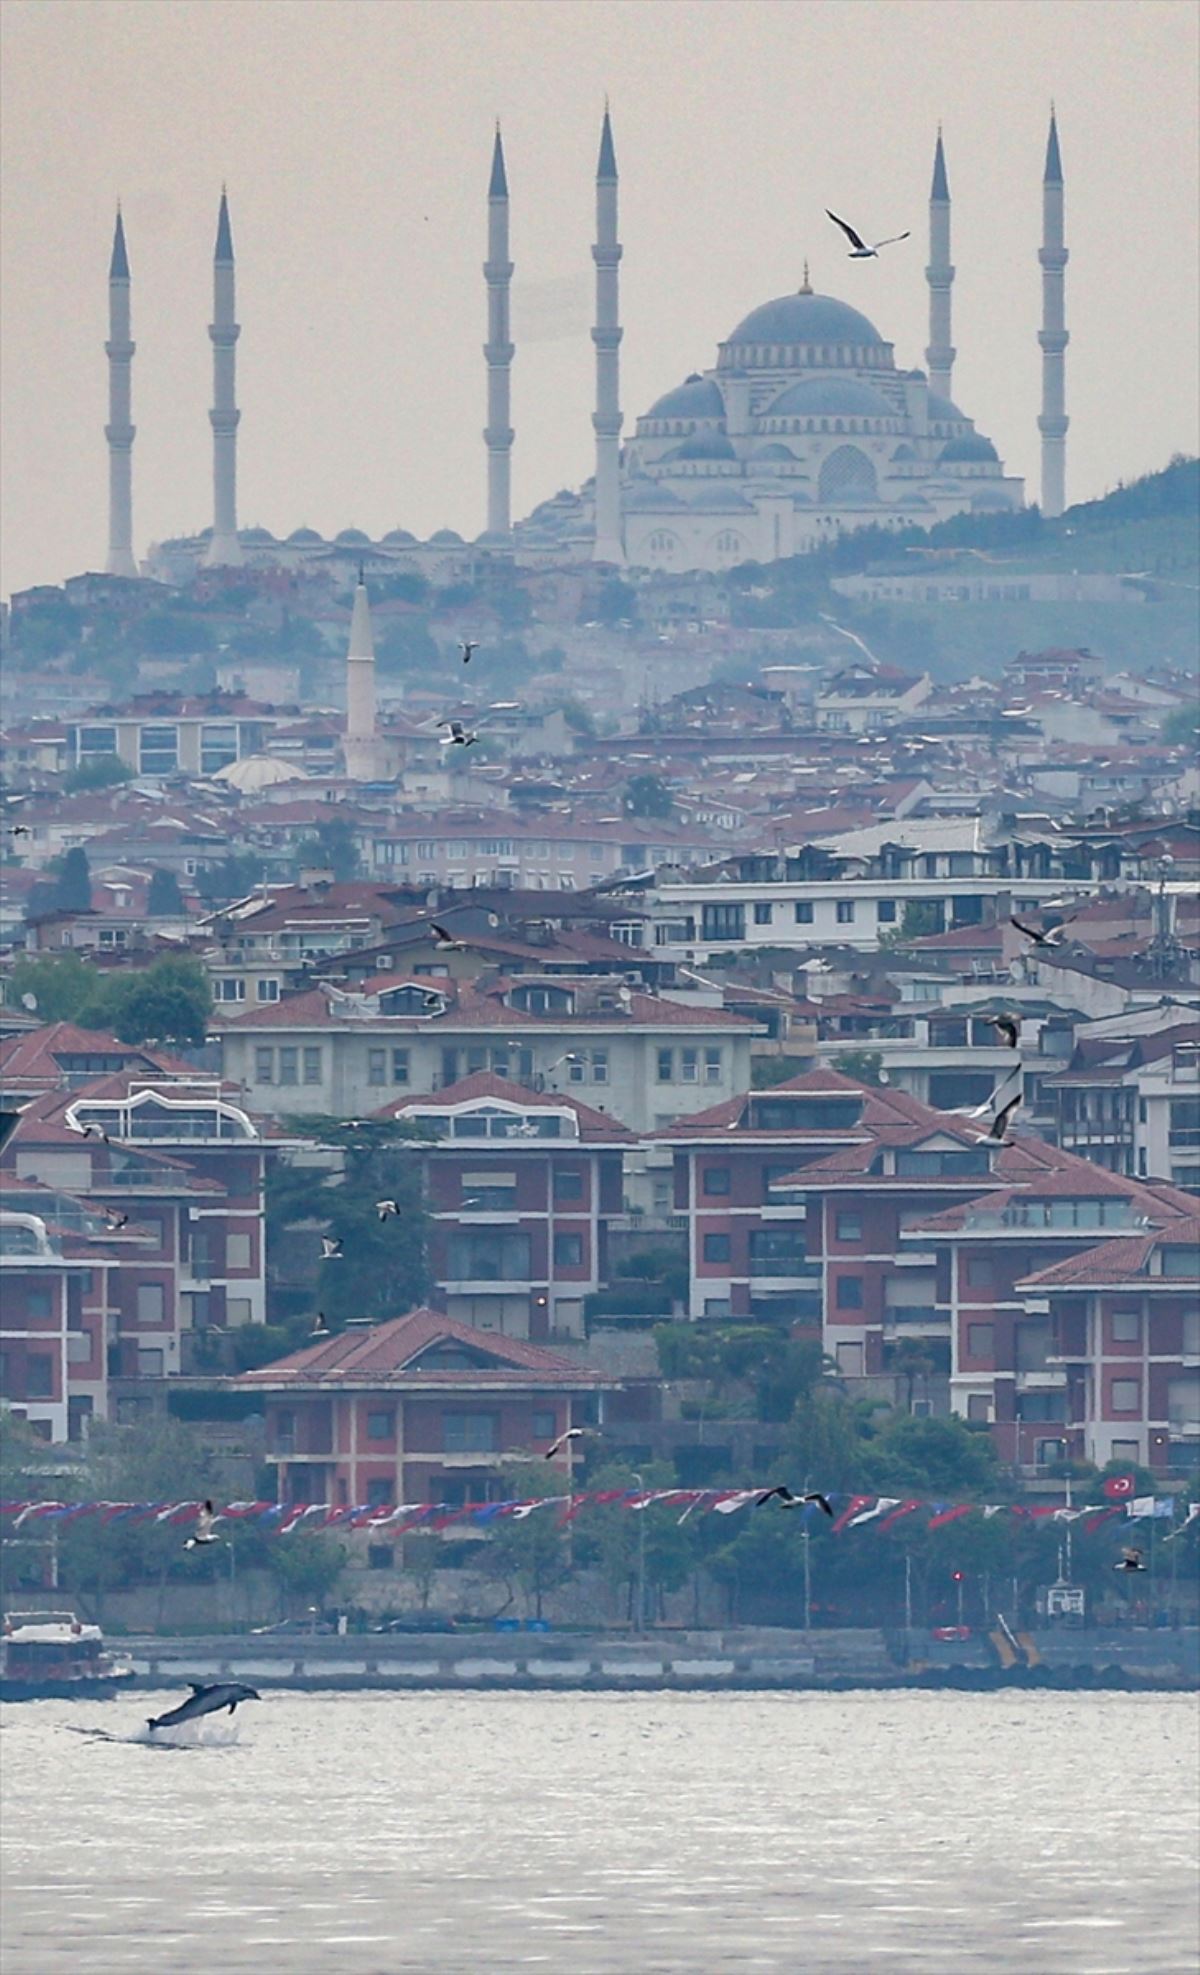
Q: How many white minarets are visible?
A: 7